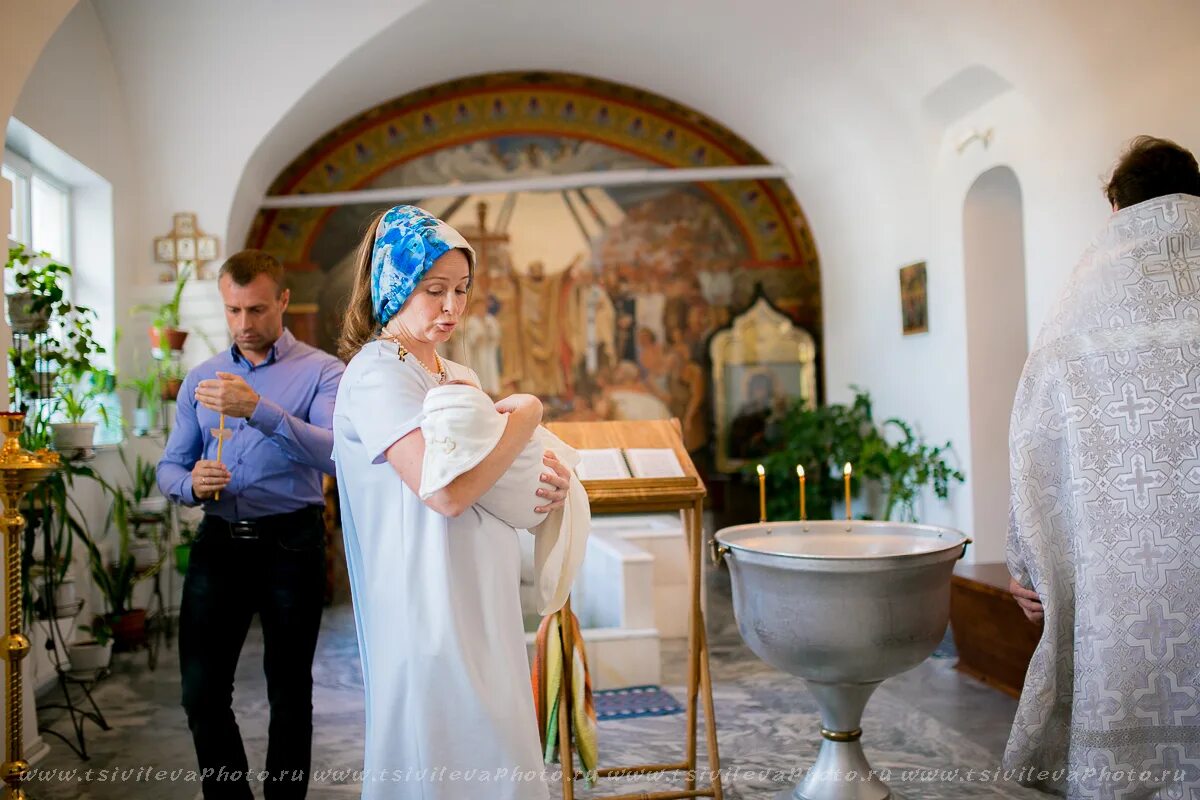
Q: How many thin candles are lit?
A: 3